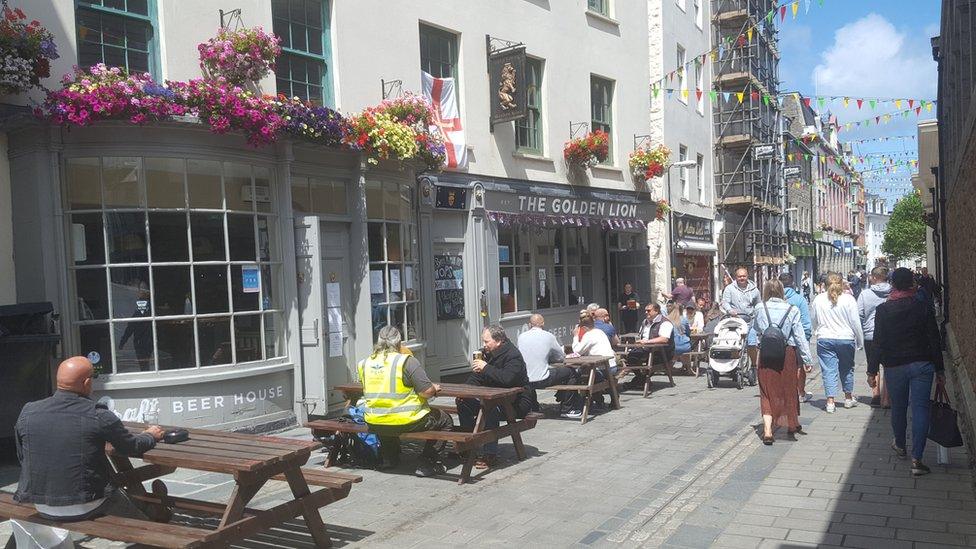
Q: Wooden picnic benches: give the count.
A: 5